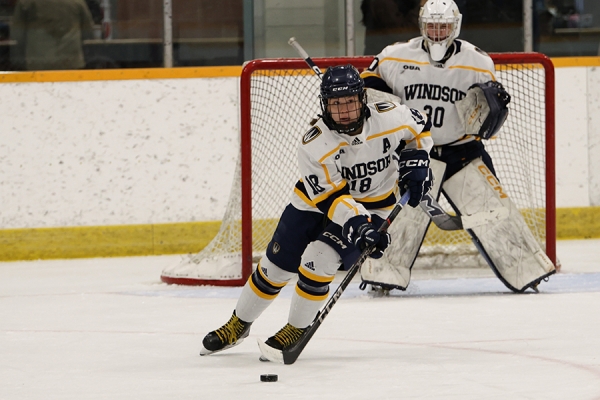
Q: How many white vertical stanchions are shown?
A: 3